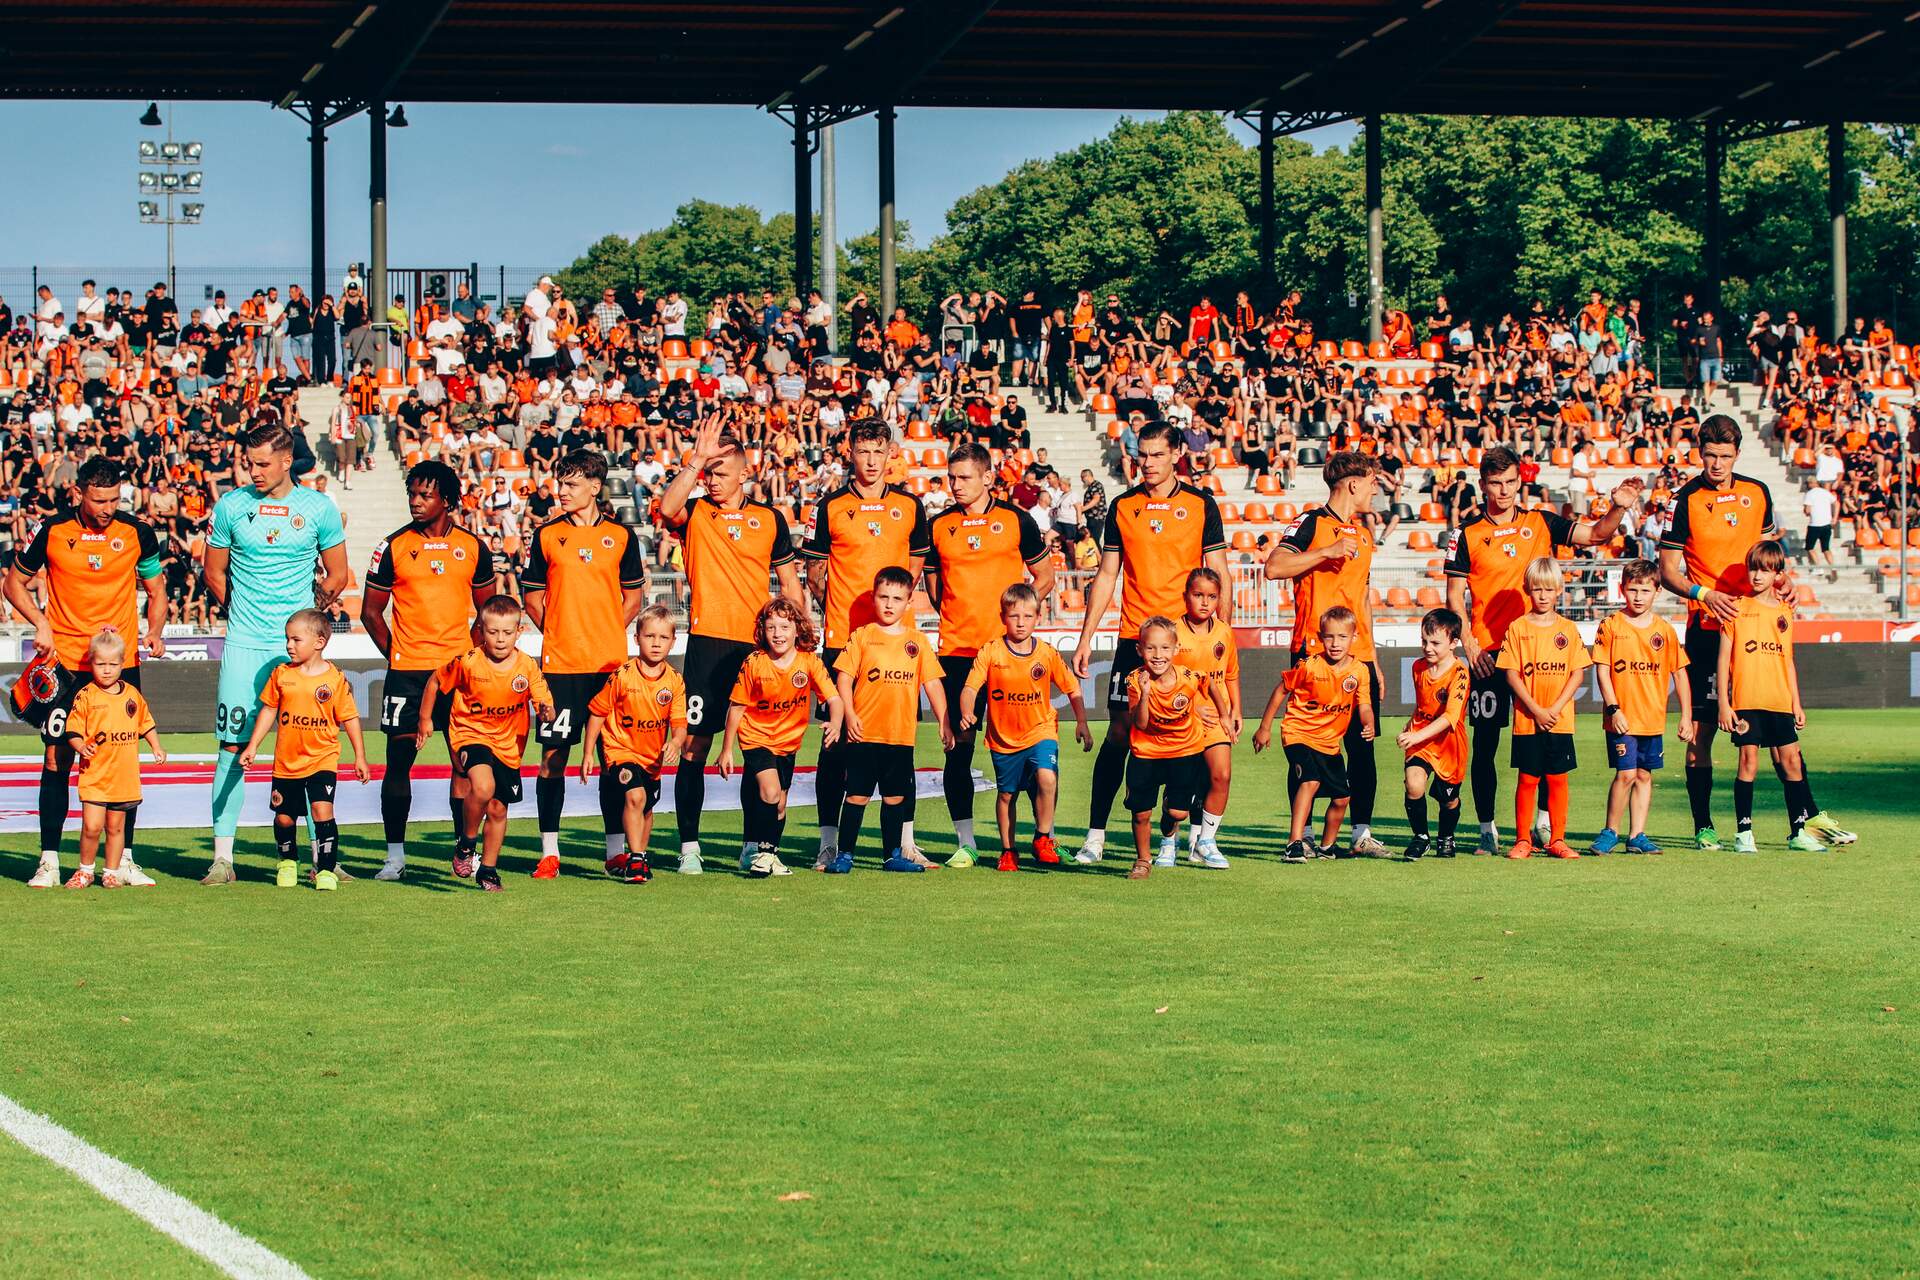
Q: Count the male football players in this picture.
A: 11